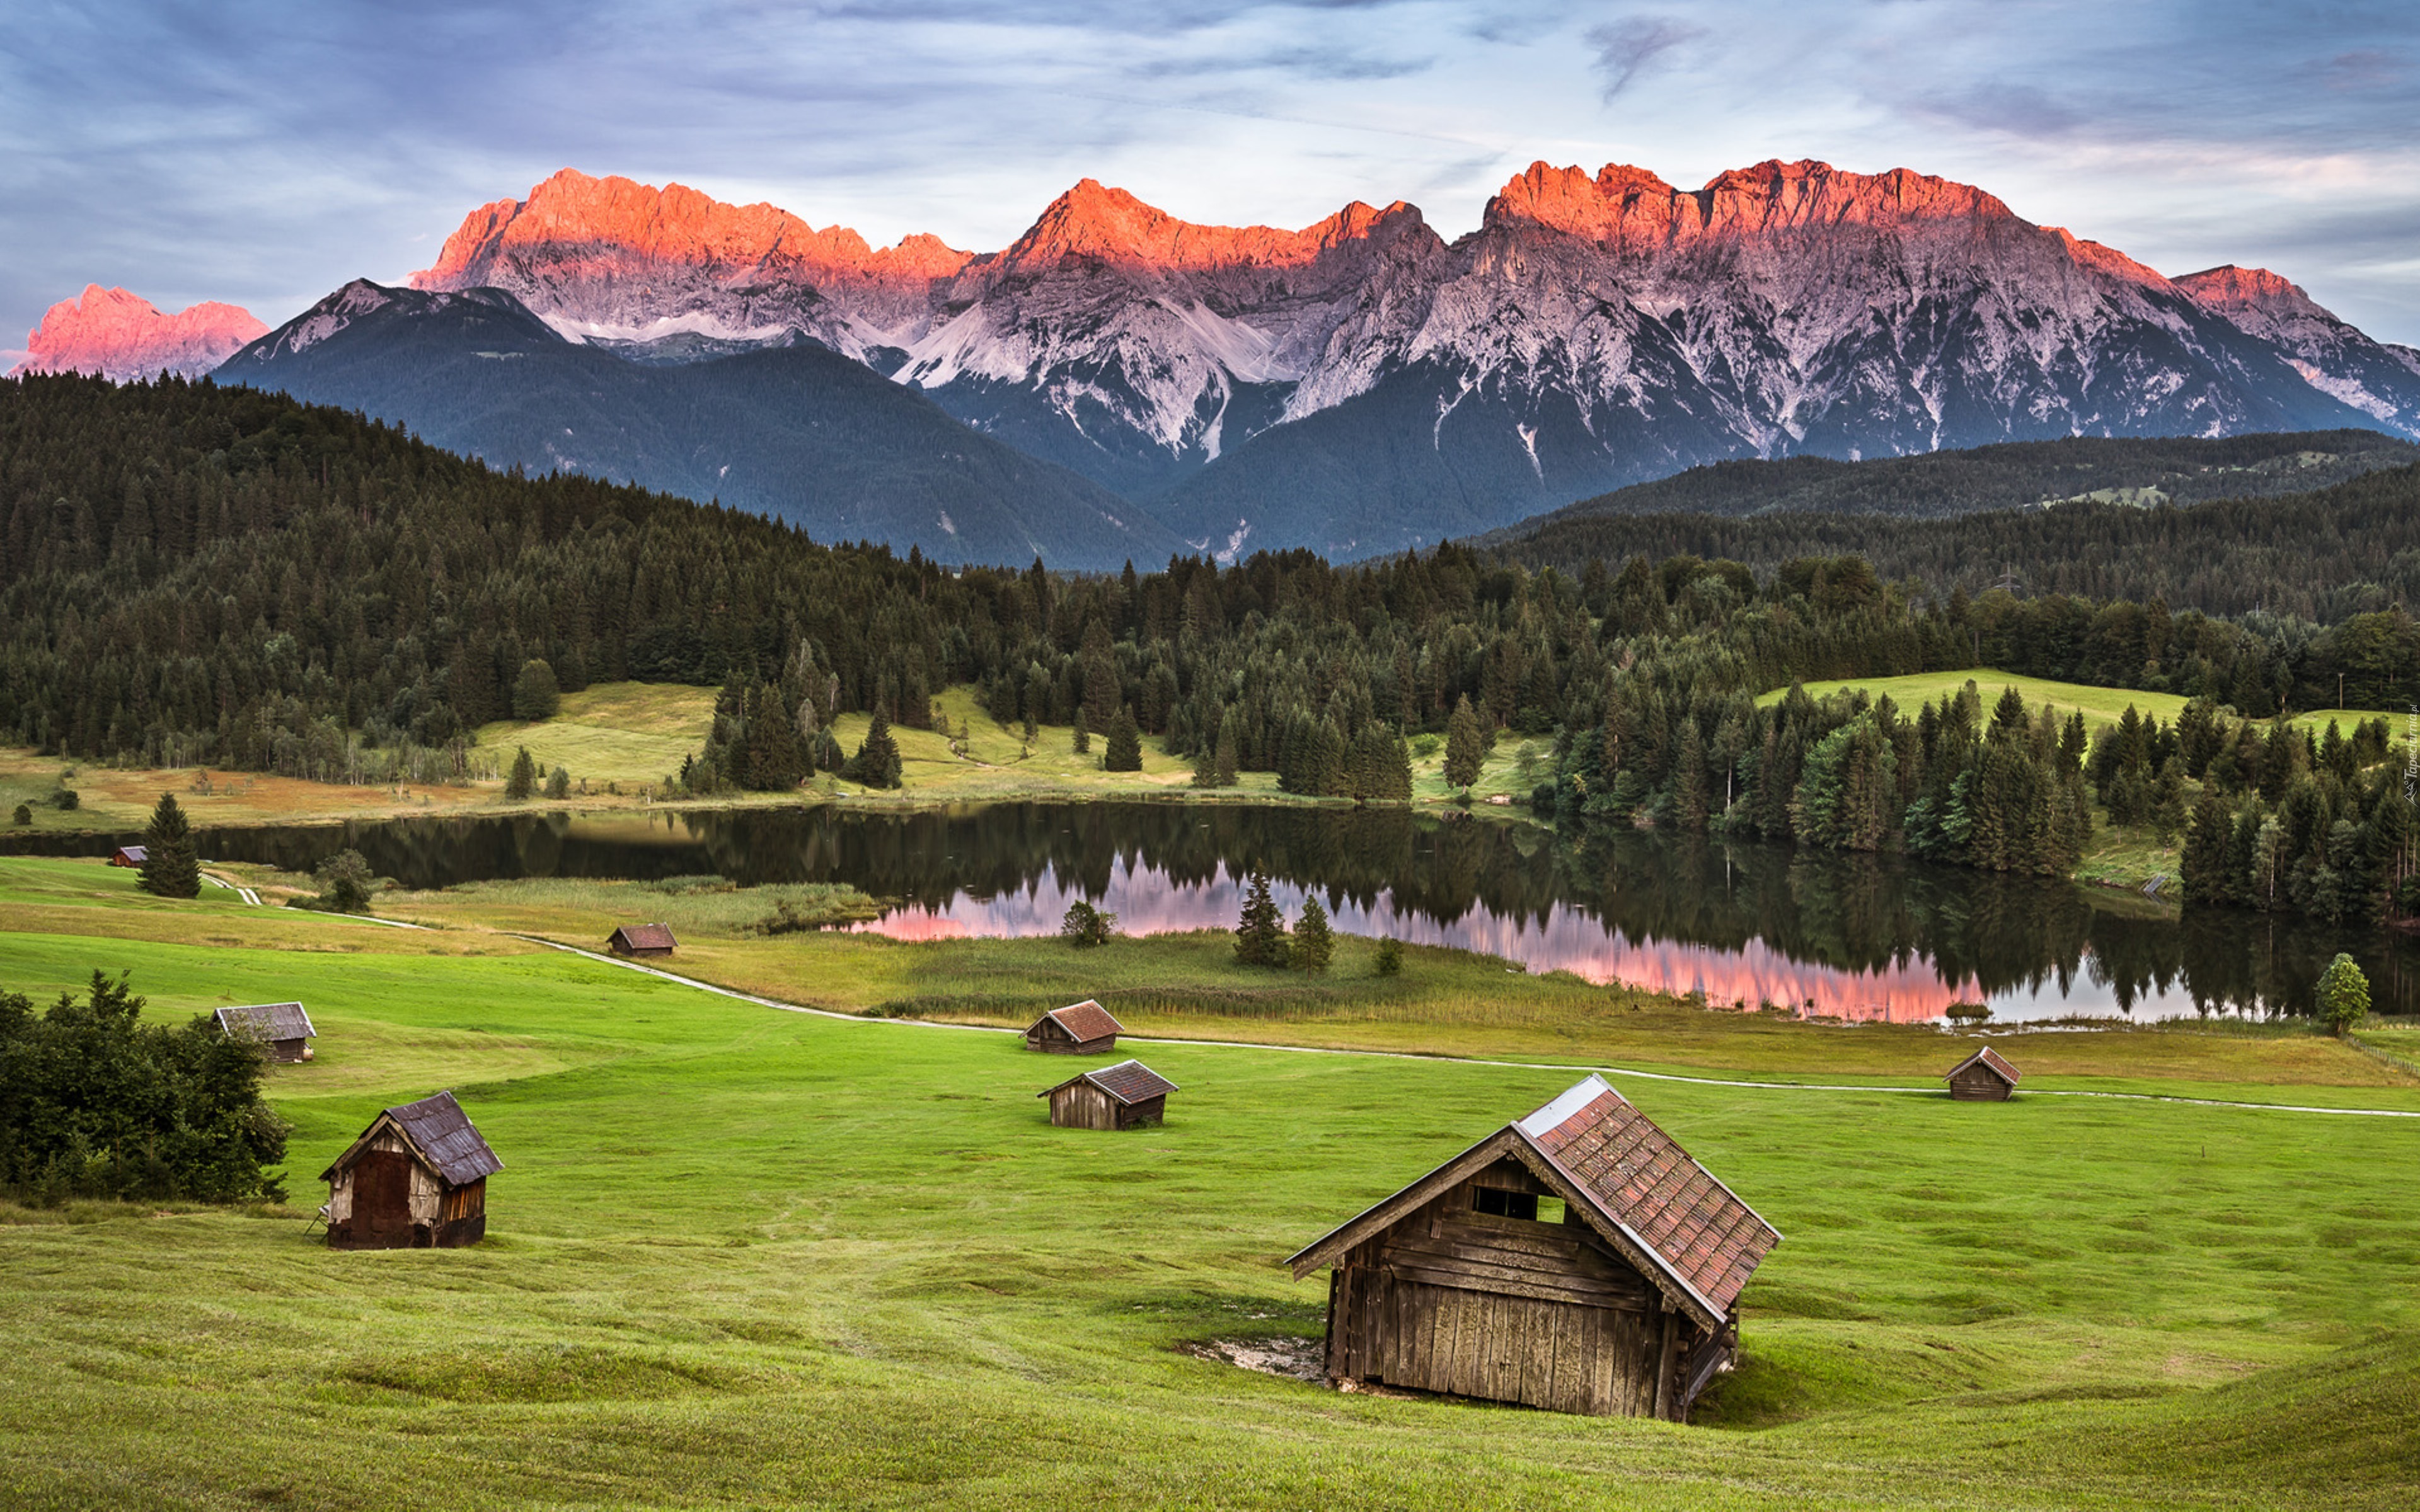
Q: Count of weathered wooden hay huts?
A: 8